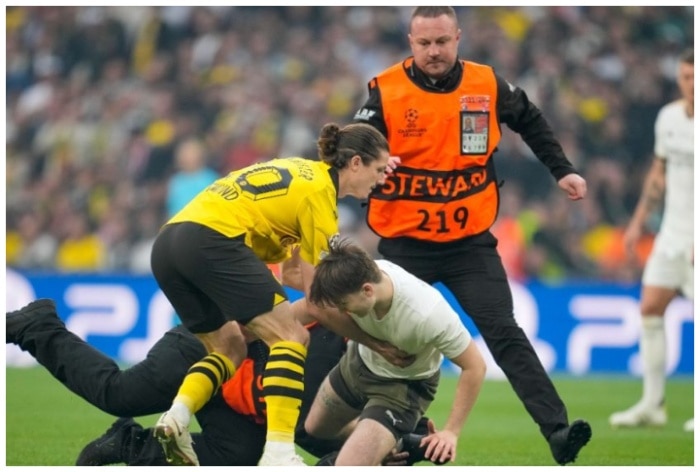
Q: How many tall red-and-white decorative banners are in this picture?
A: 0